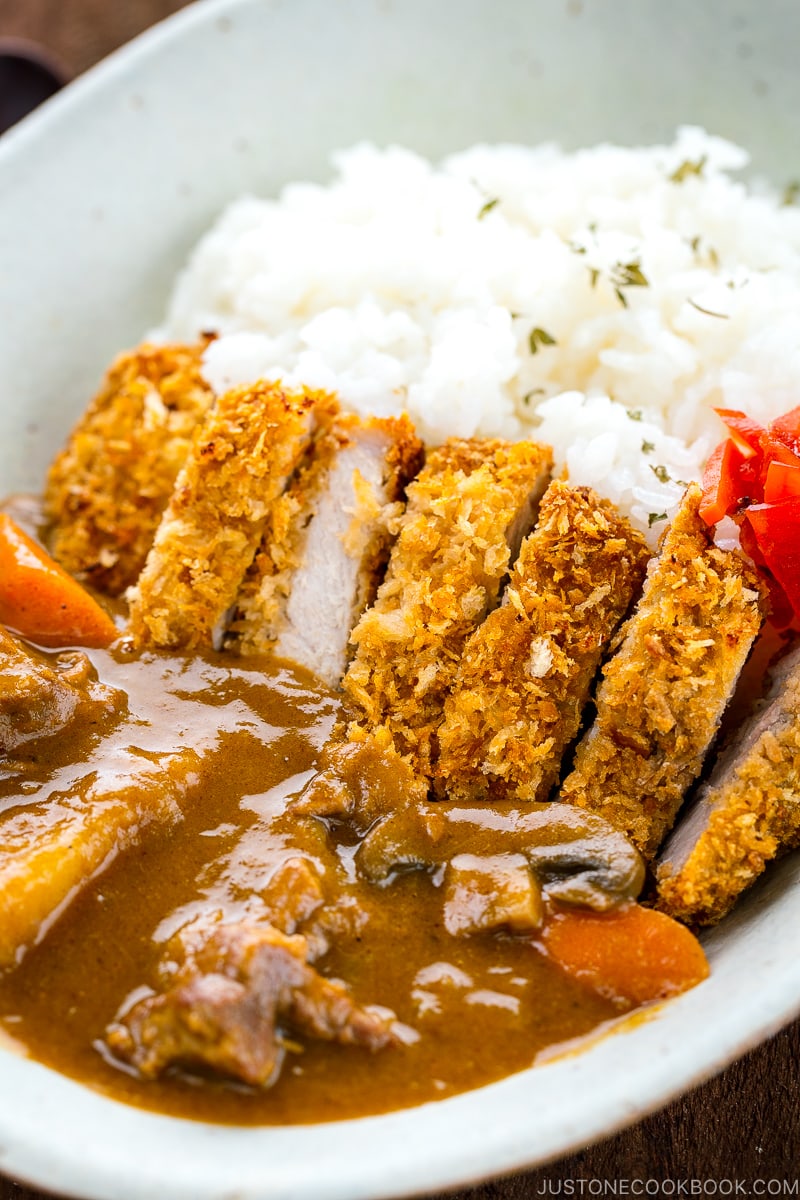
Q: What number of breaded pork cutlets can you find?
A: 7